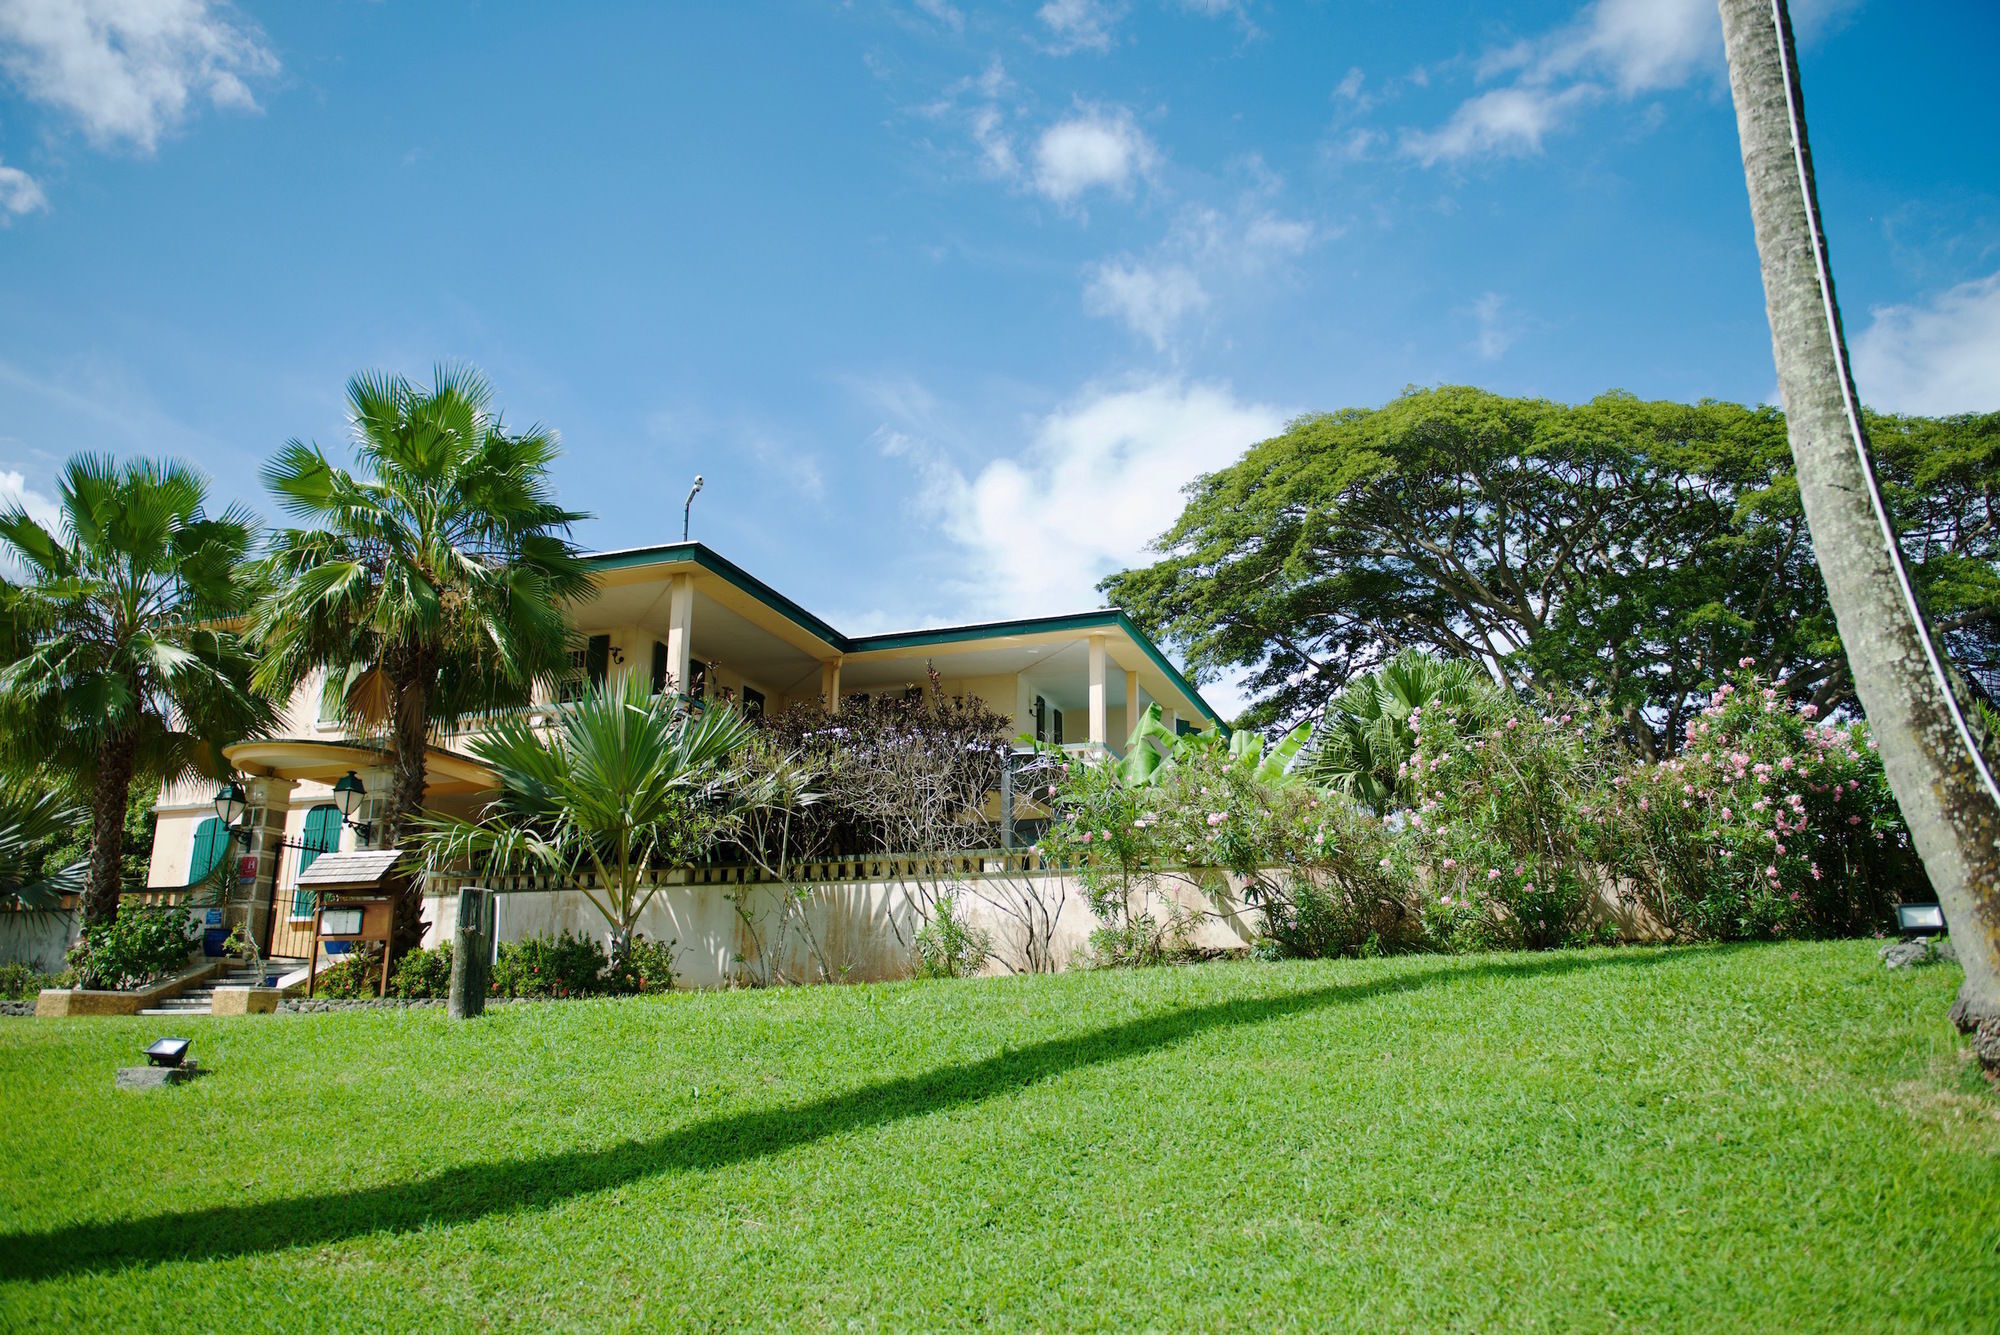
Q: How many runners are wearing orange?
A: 0